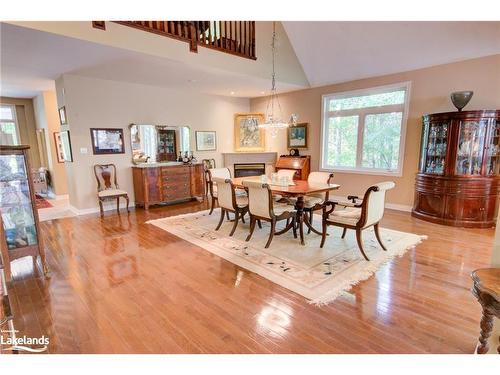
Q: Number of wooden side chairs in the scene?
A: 2